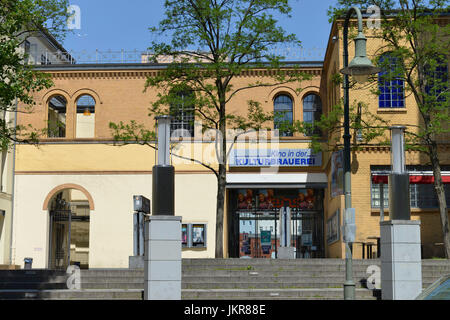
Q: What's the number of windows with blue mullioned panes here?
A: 2